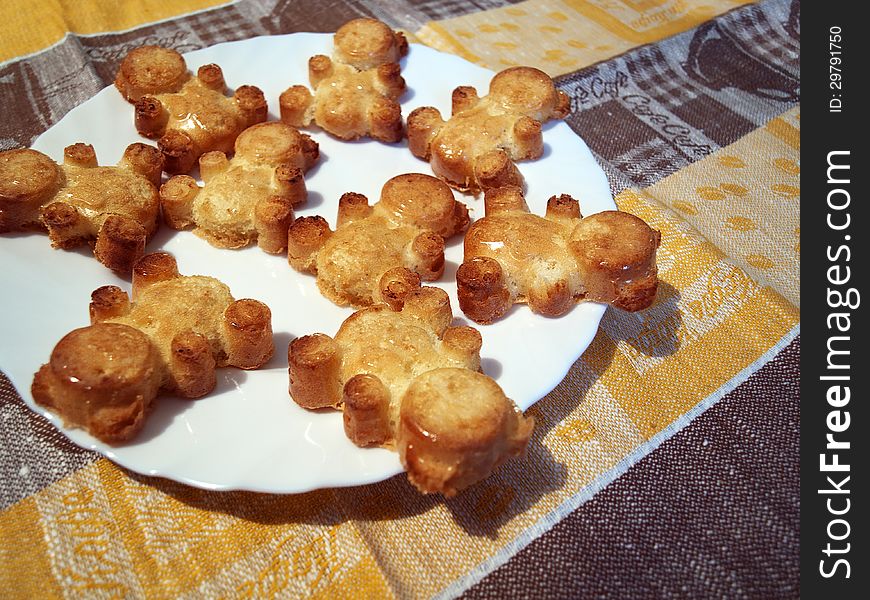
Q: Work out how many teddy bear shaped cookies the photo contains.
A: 9